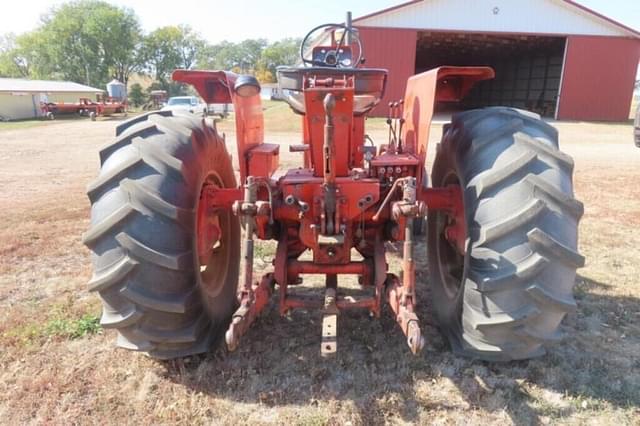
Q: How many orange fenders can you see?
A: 2